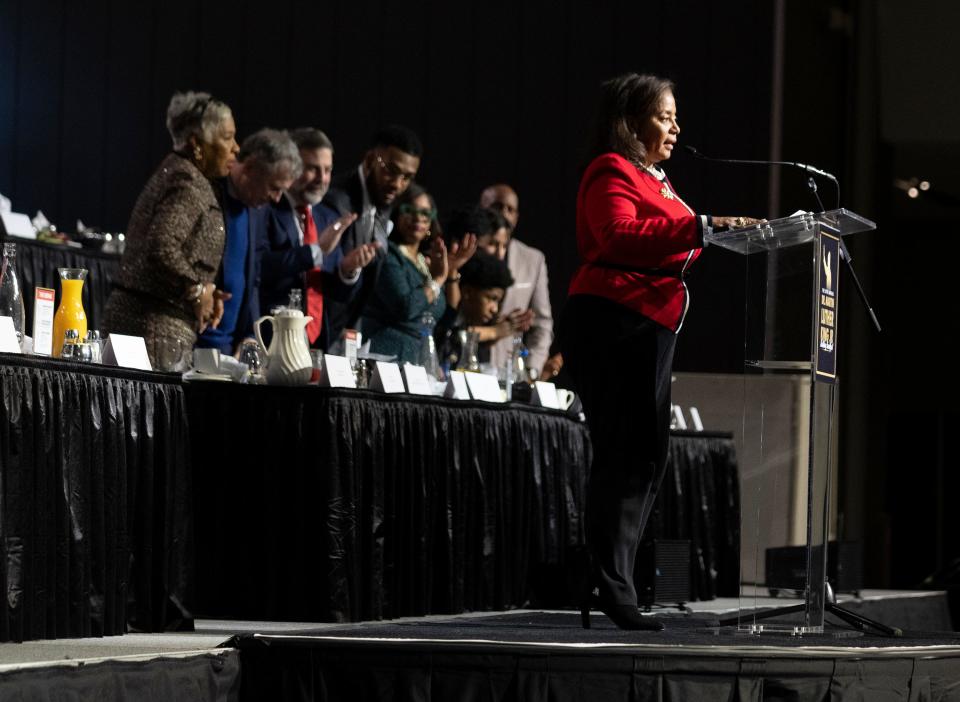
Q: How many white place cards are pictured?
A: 11